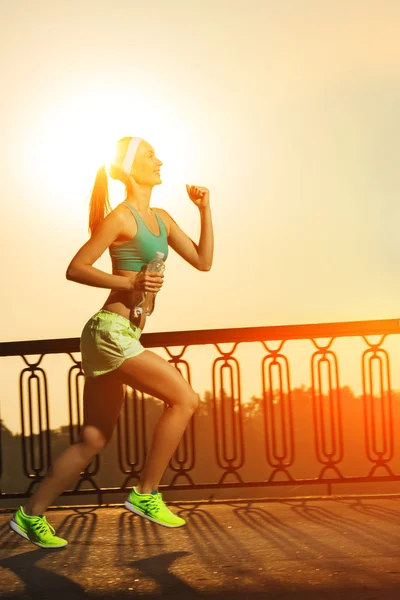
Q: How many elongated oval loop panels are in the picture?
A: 8